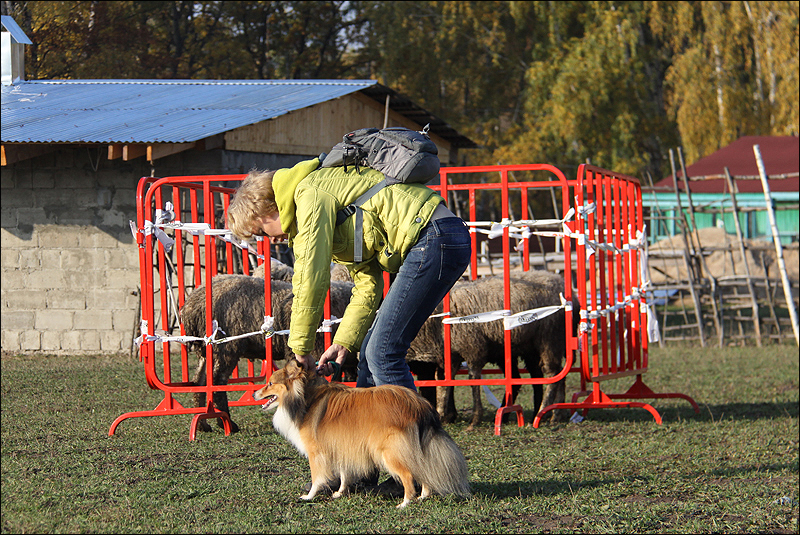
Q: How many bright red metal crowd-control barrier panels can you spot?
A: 4